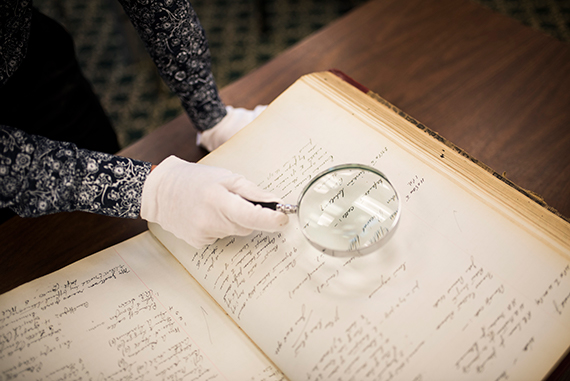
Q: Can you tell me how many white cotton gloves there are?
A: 2